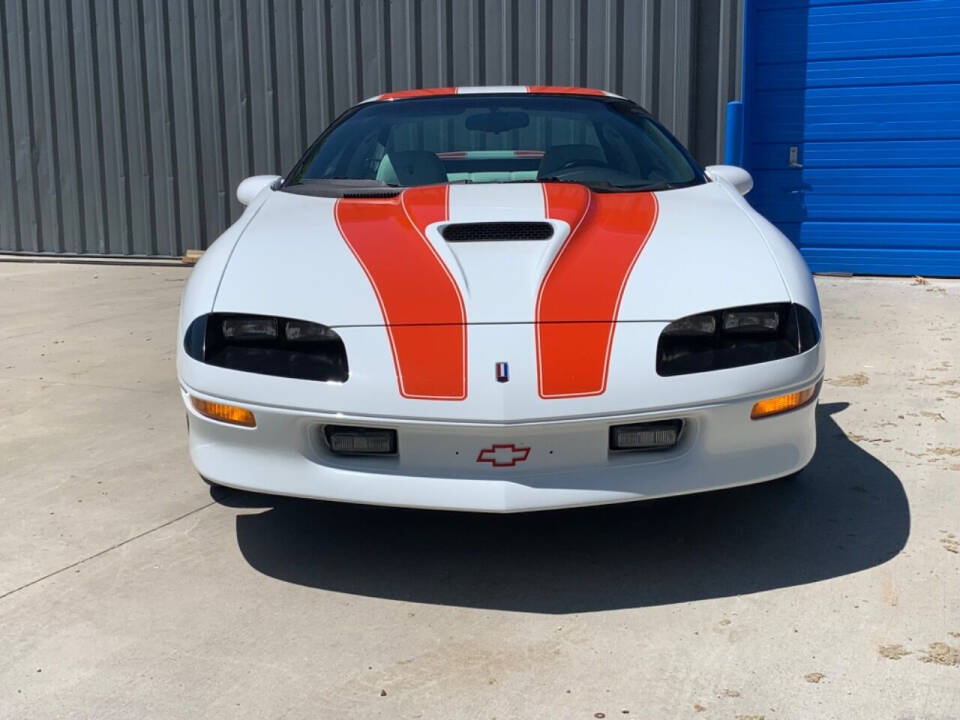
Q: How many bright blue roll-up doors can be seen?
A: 1